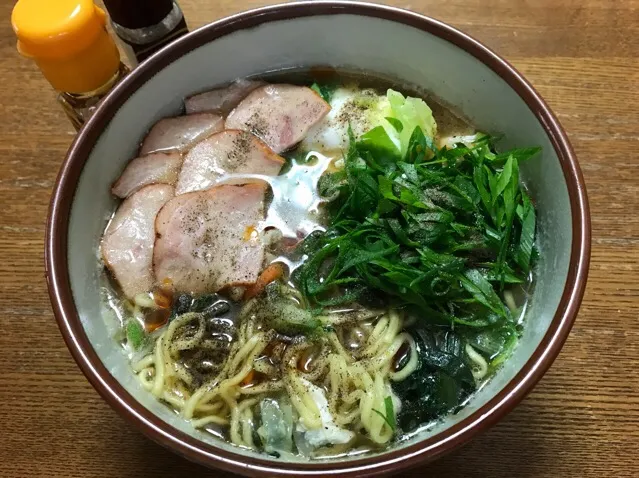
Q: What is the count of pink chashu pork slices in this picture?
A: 7